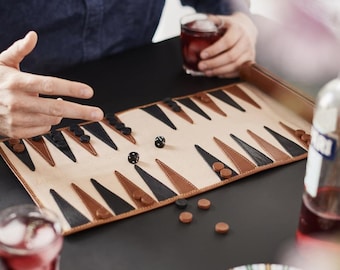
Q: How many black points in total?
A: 12